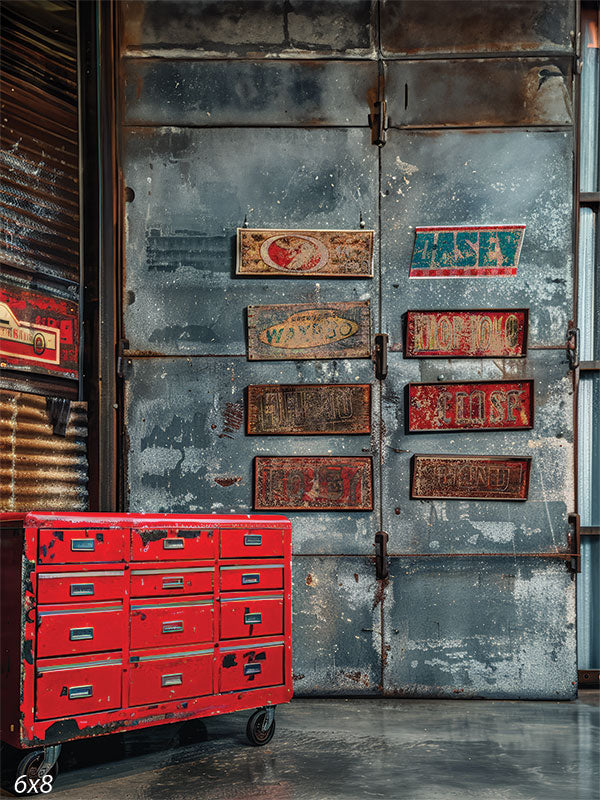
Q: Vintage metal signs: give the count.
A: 9